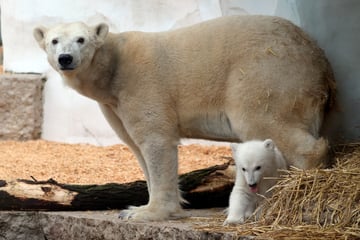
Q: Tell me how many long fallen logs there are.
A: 1